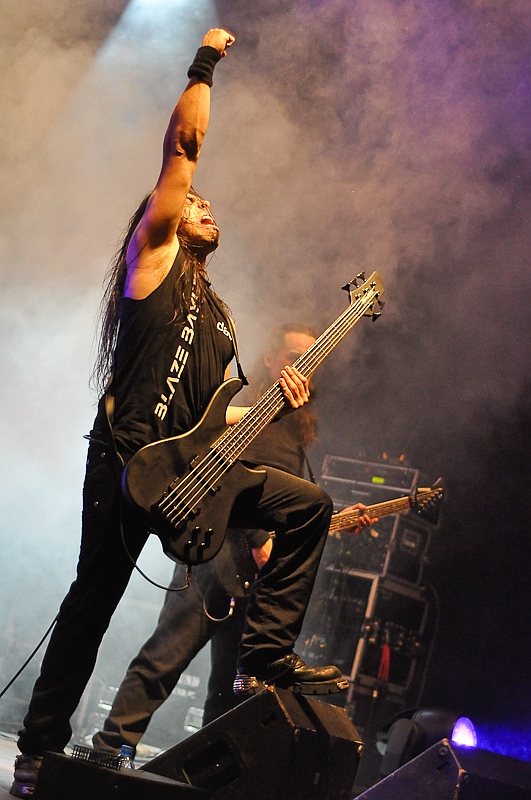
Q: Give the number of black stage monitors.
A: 3